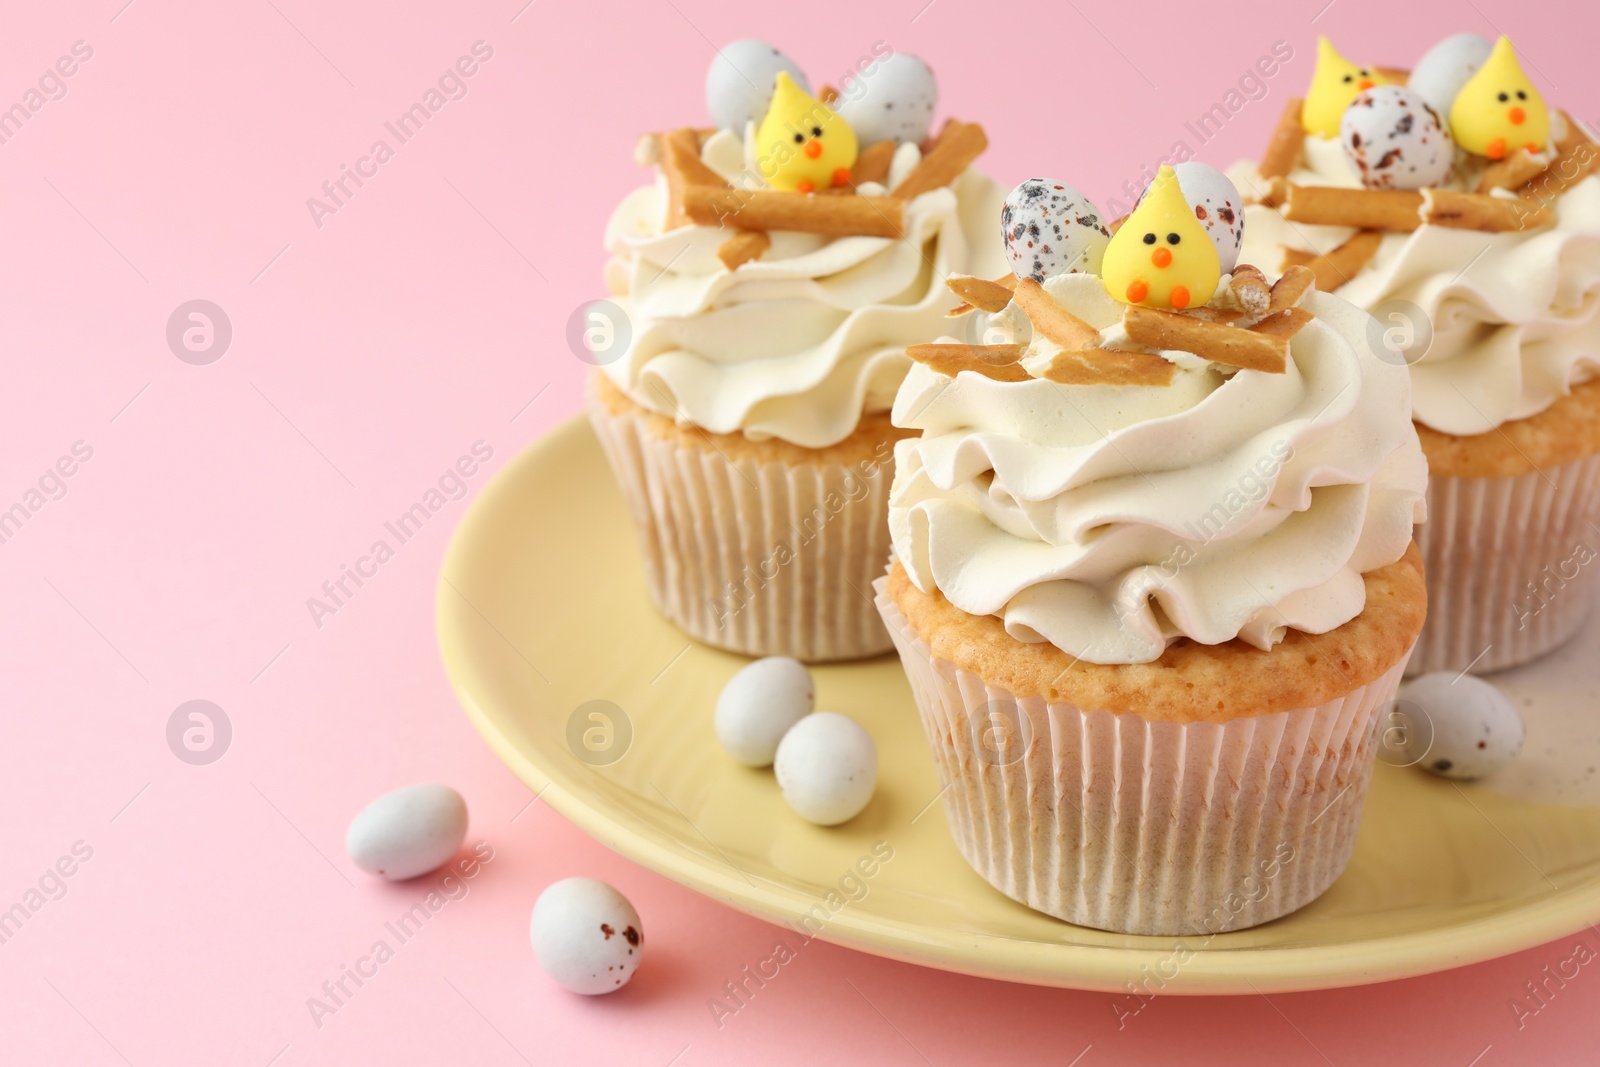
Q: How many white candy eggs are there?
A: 11